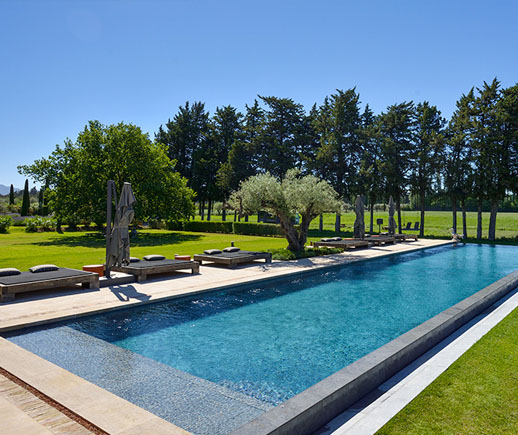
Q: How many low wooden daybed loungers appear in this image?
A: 6